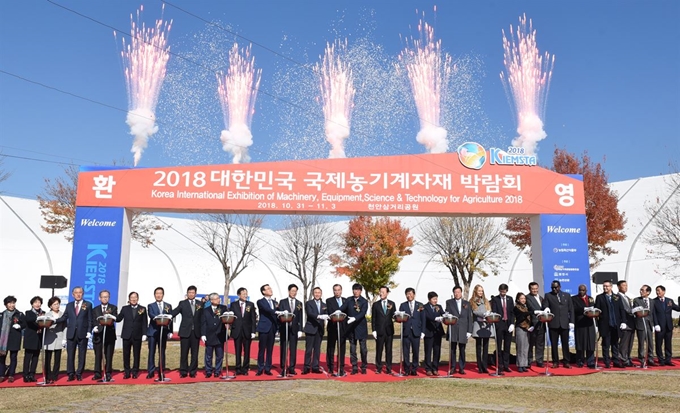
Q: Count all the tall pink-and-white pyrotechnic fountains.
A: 5